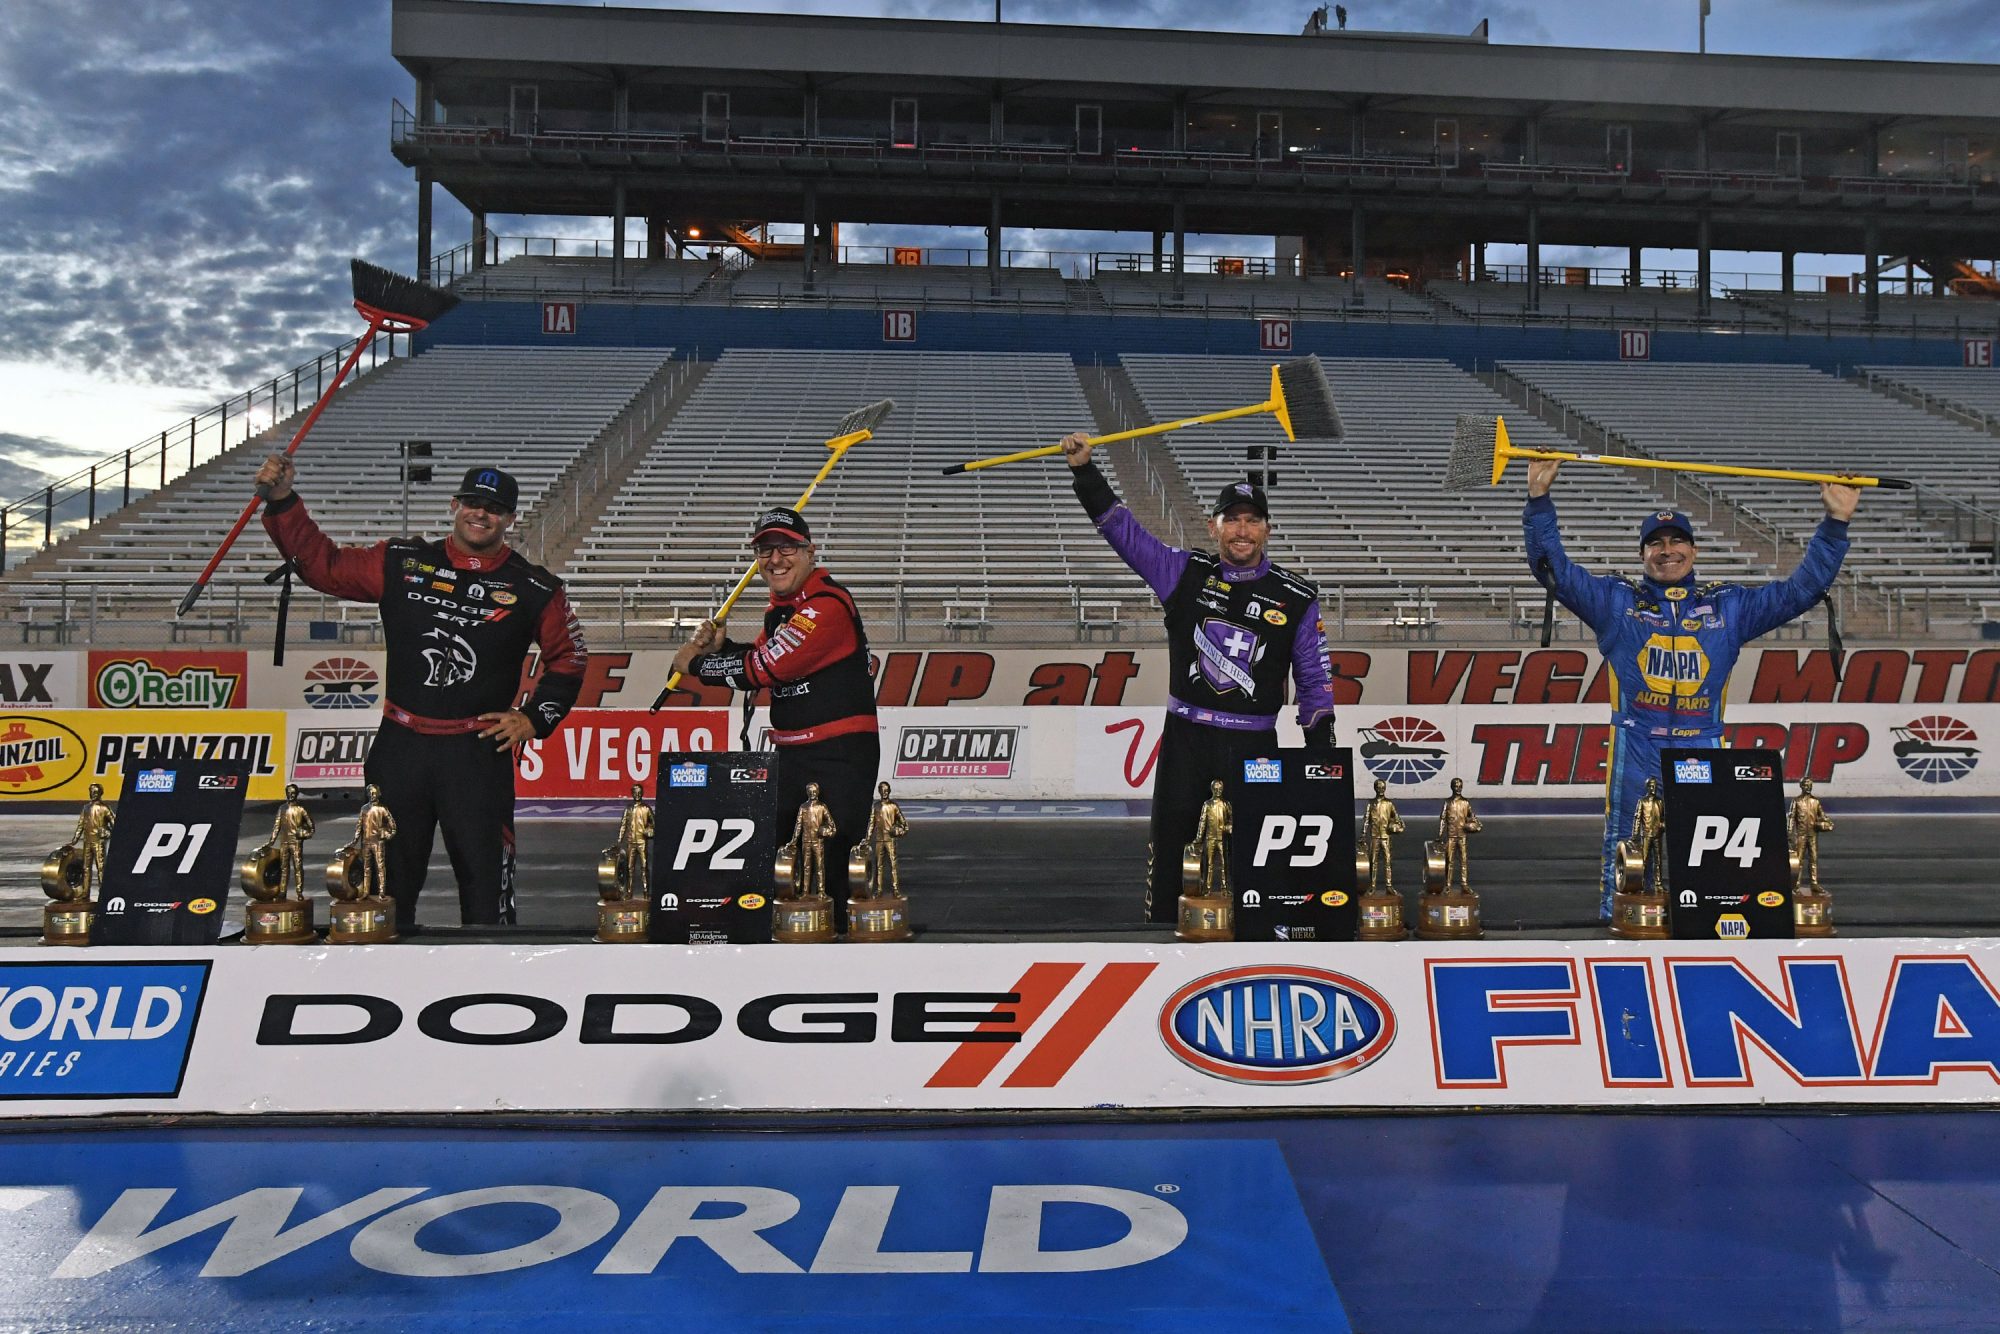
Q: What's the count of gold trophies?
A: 11